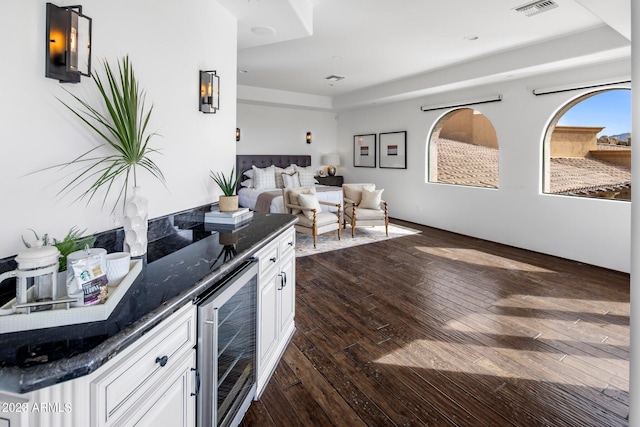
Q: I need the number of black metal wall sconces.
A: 4